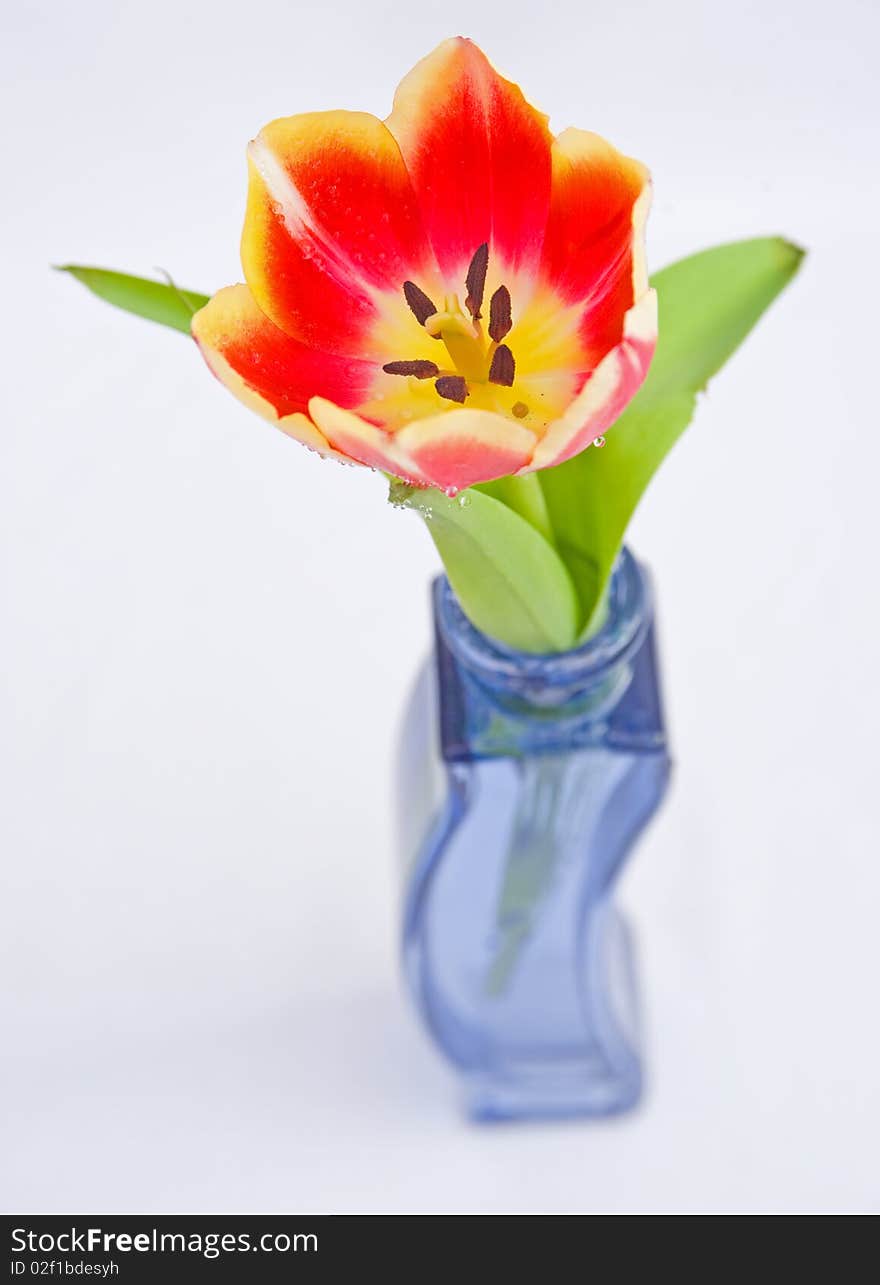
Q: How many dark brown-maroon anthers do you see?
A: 6